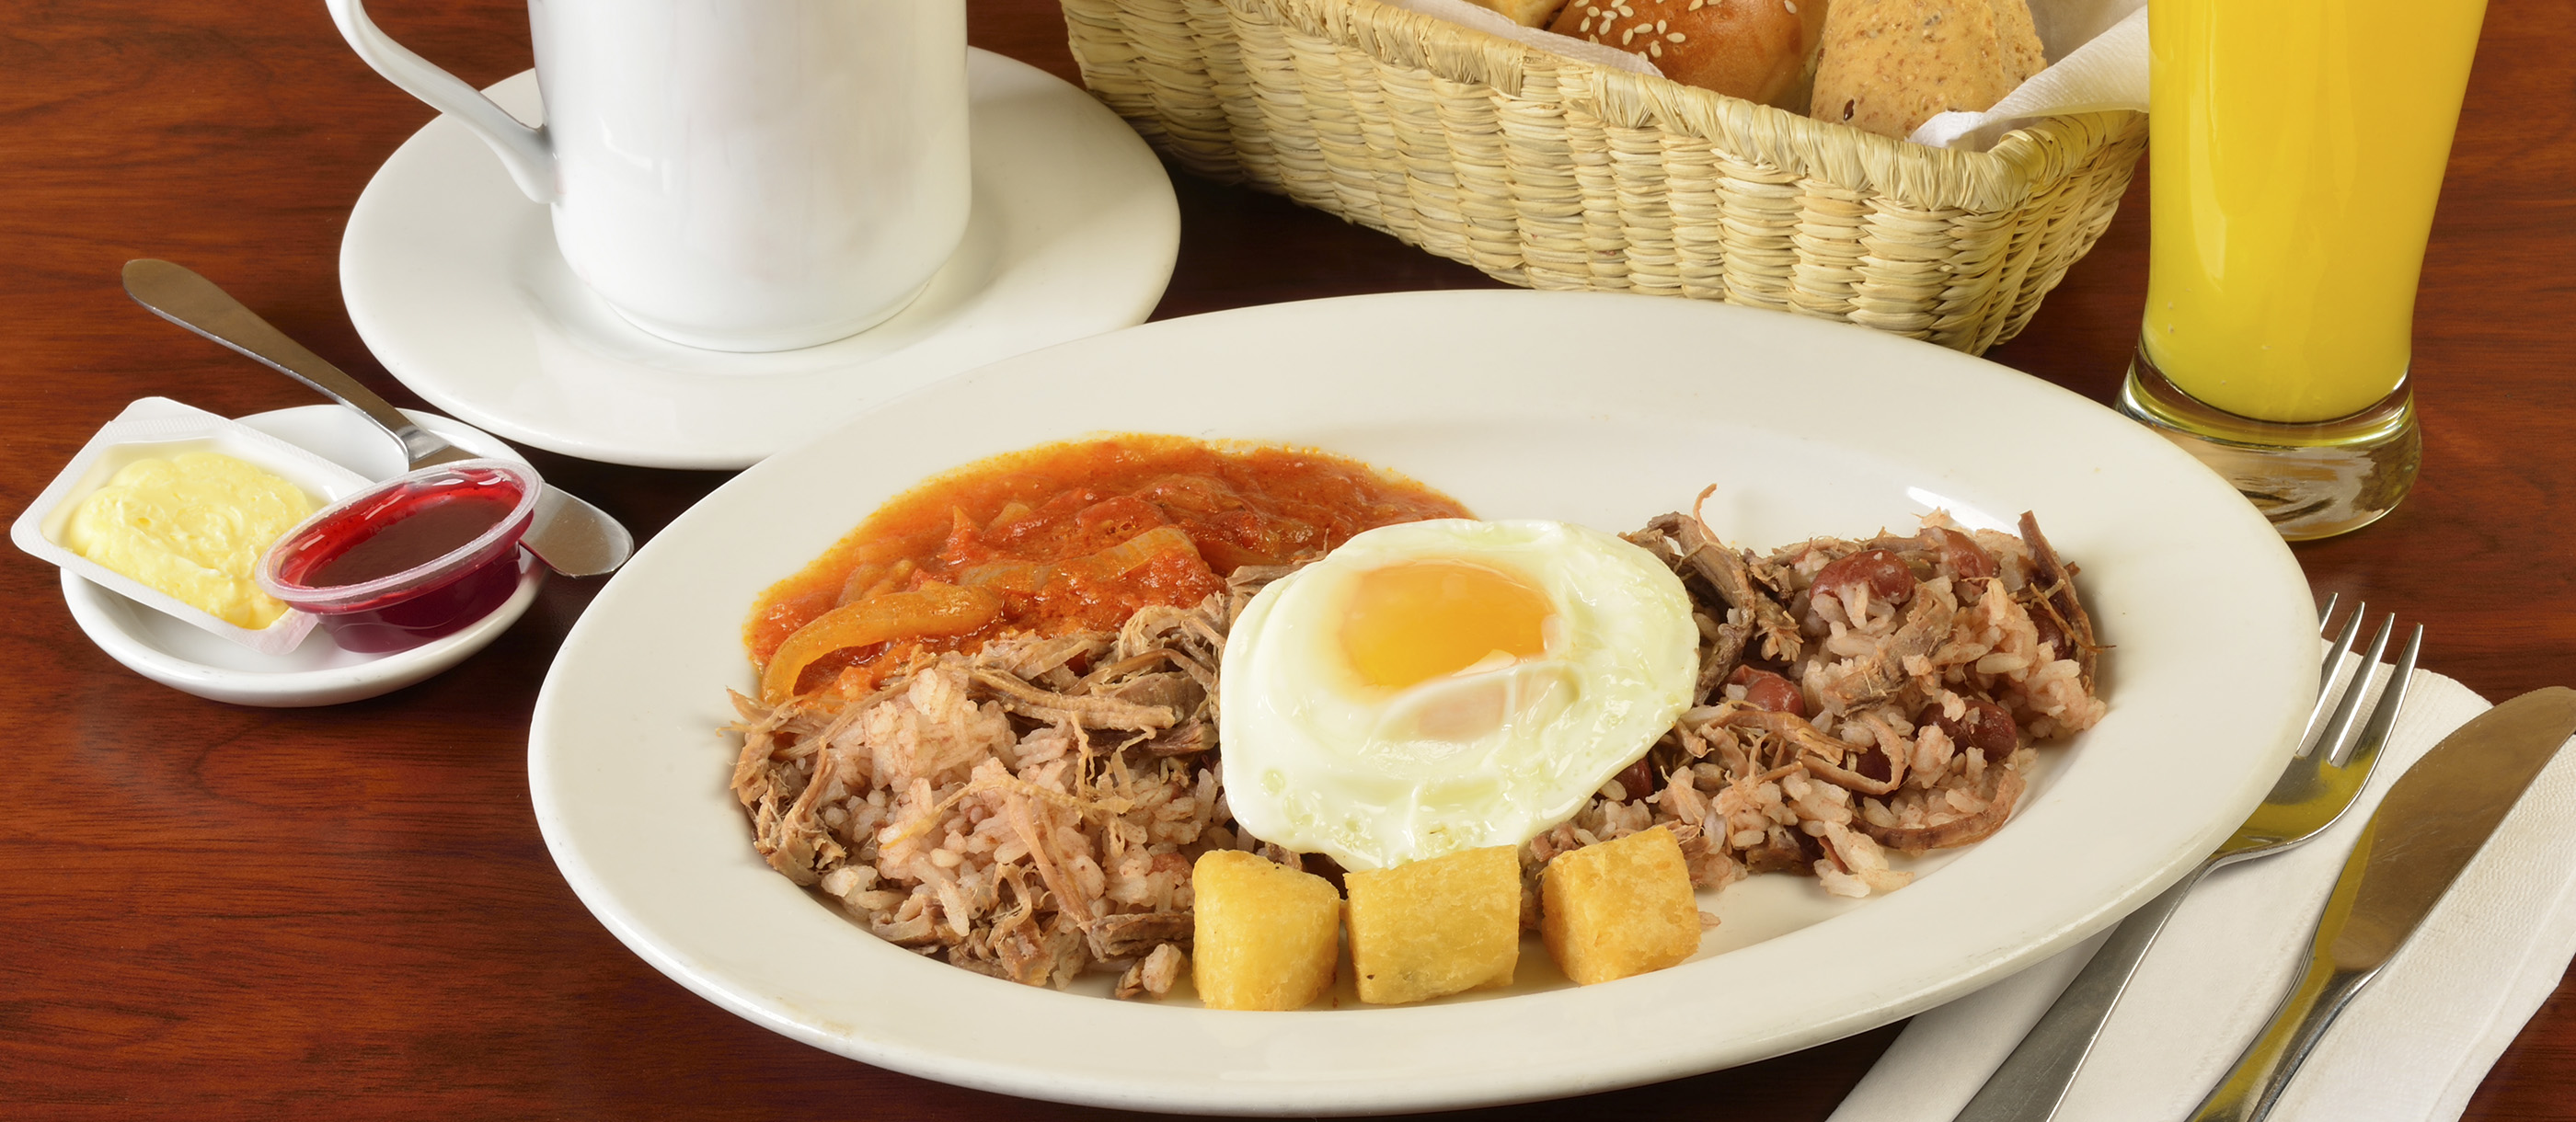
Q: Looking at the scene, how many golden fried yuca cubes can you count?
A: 3